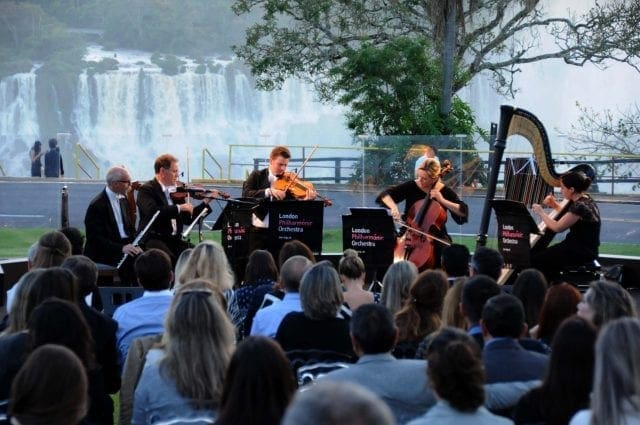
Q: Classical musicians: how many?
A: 5